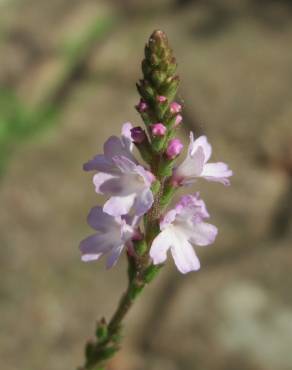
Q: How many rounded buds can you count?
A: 7